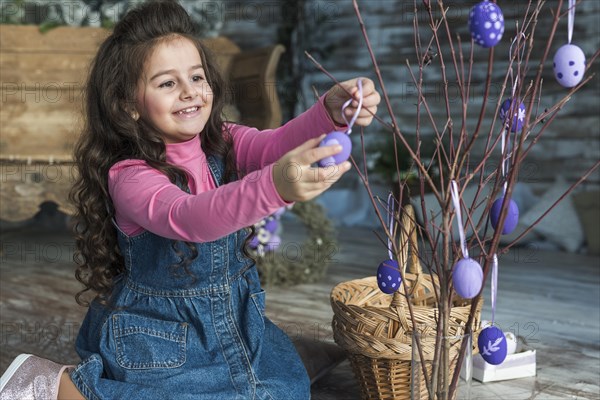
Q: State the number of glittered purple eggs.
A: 0